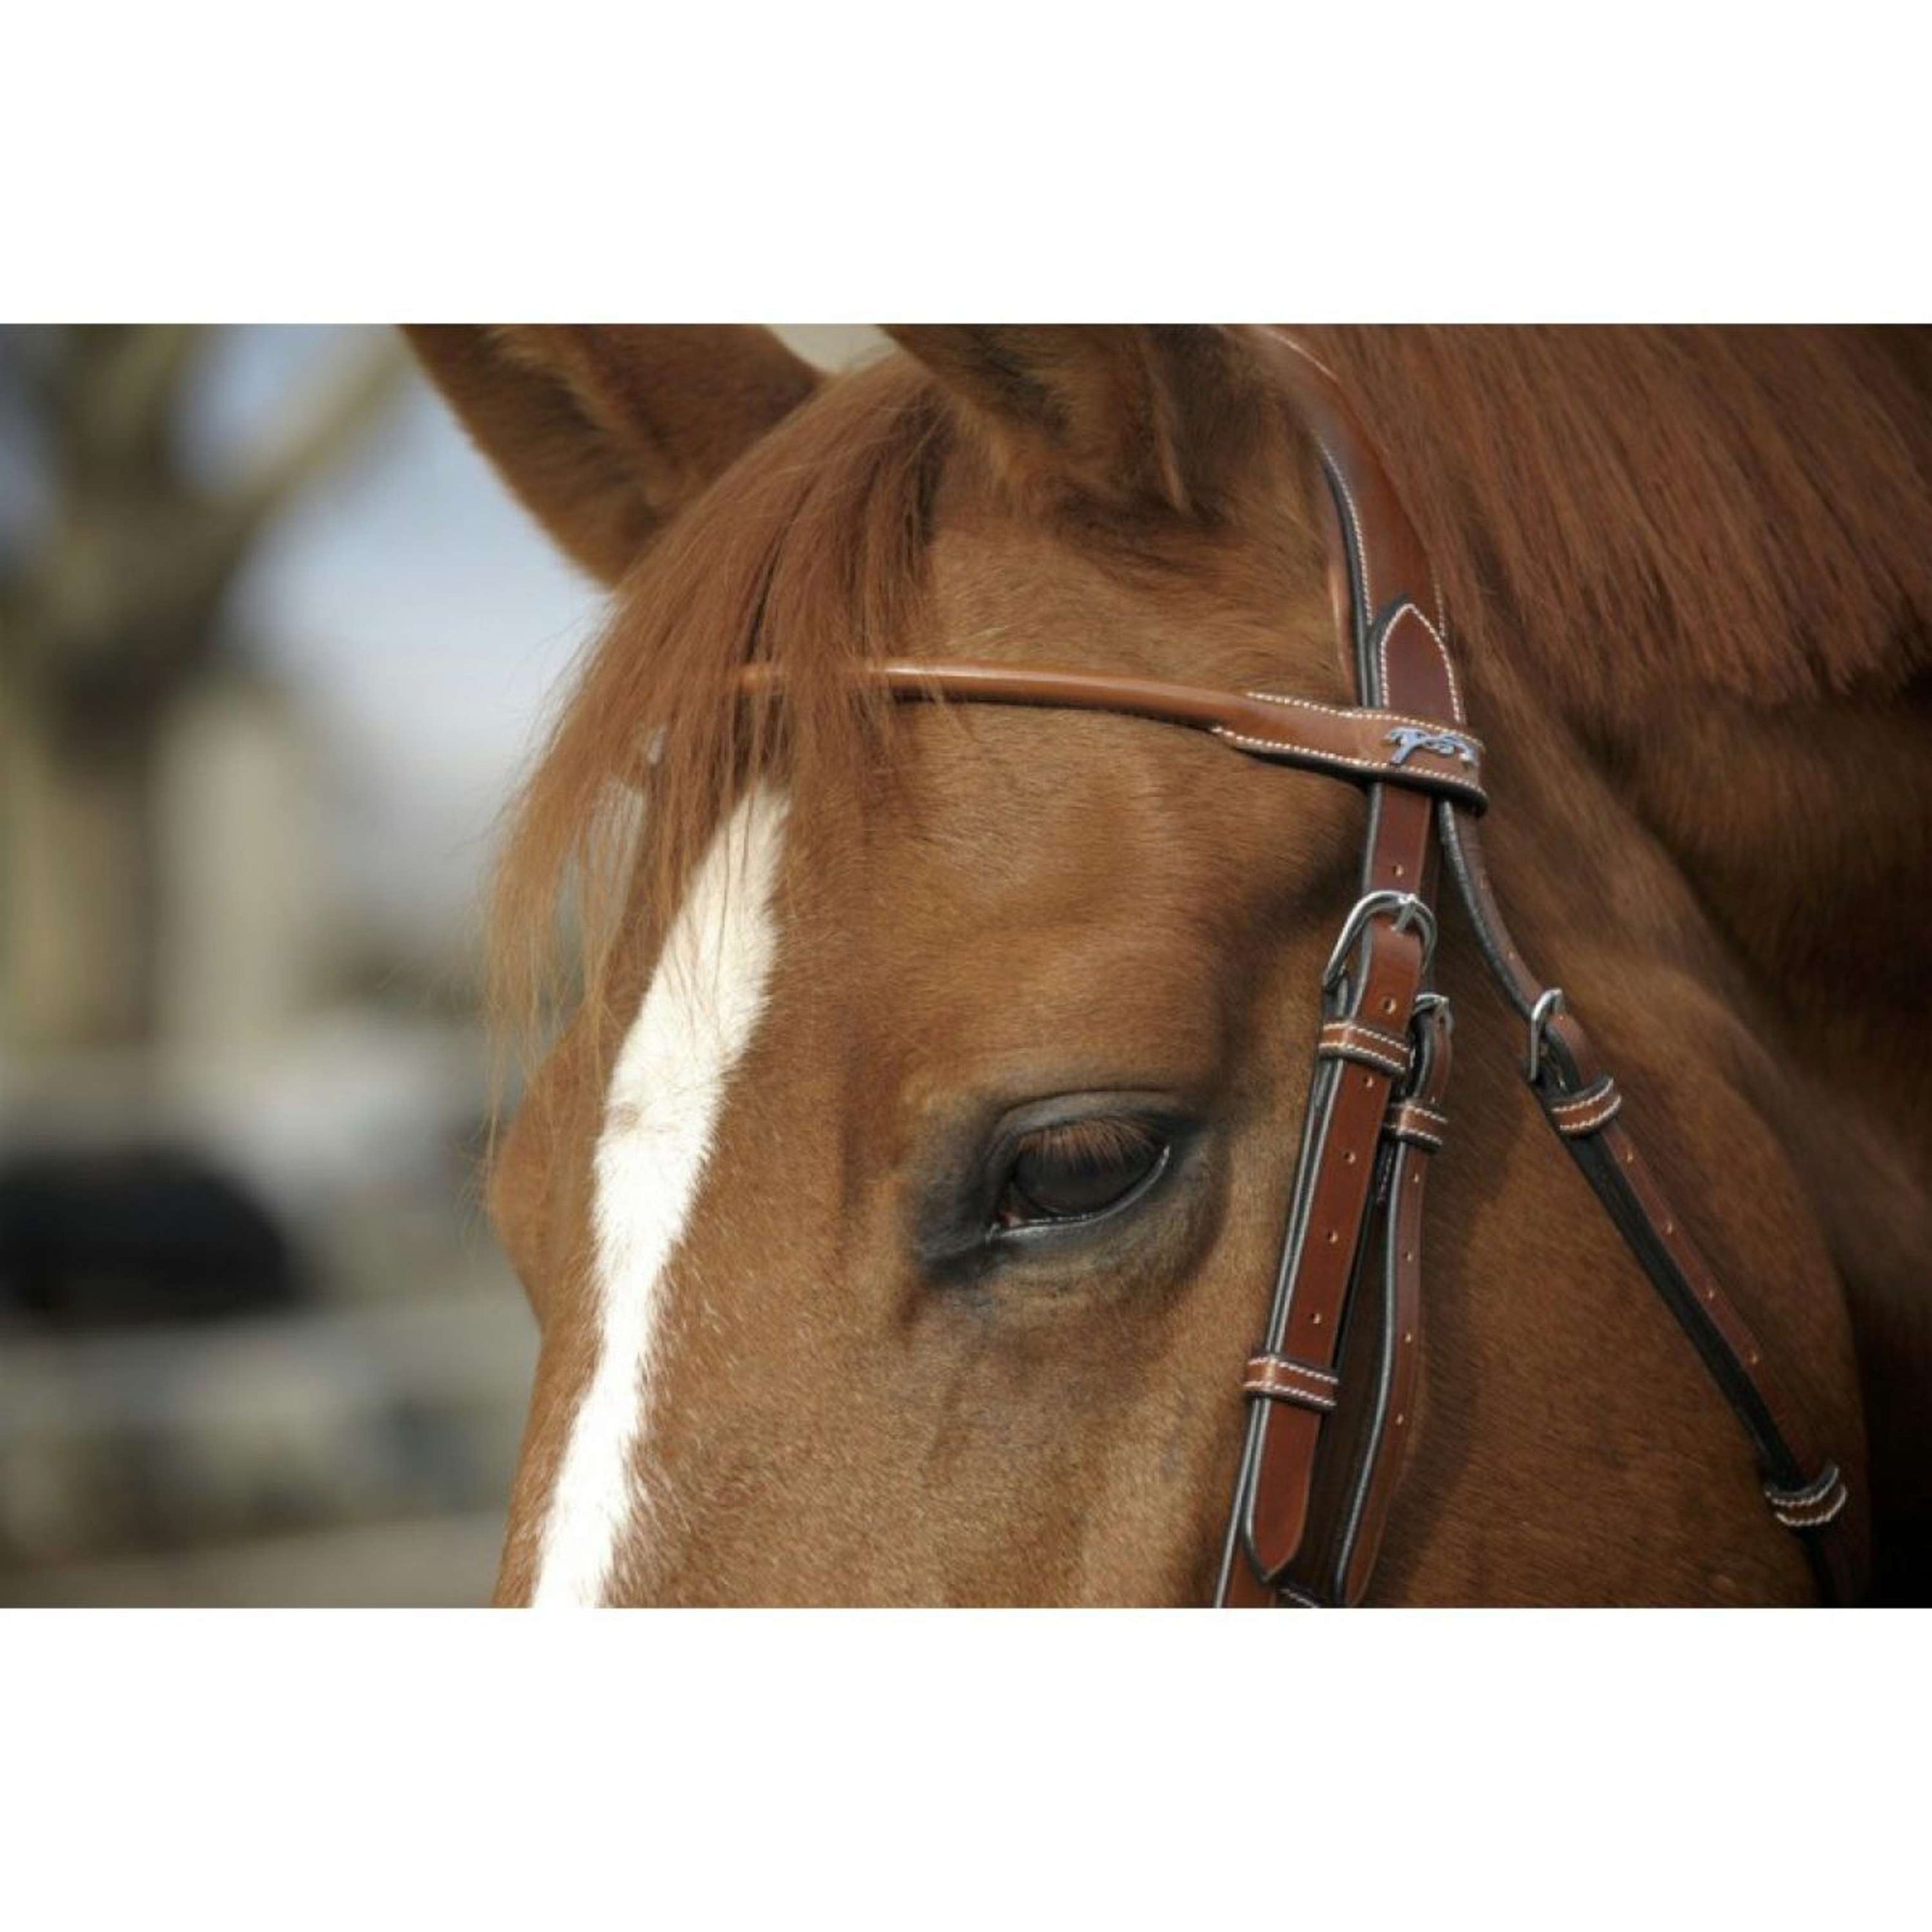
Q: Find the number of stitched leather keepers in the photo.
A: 5